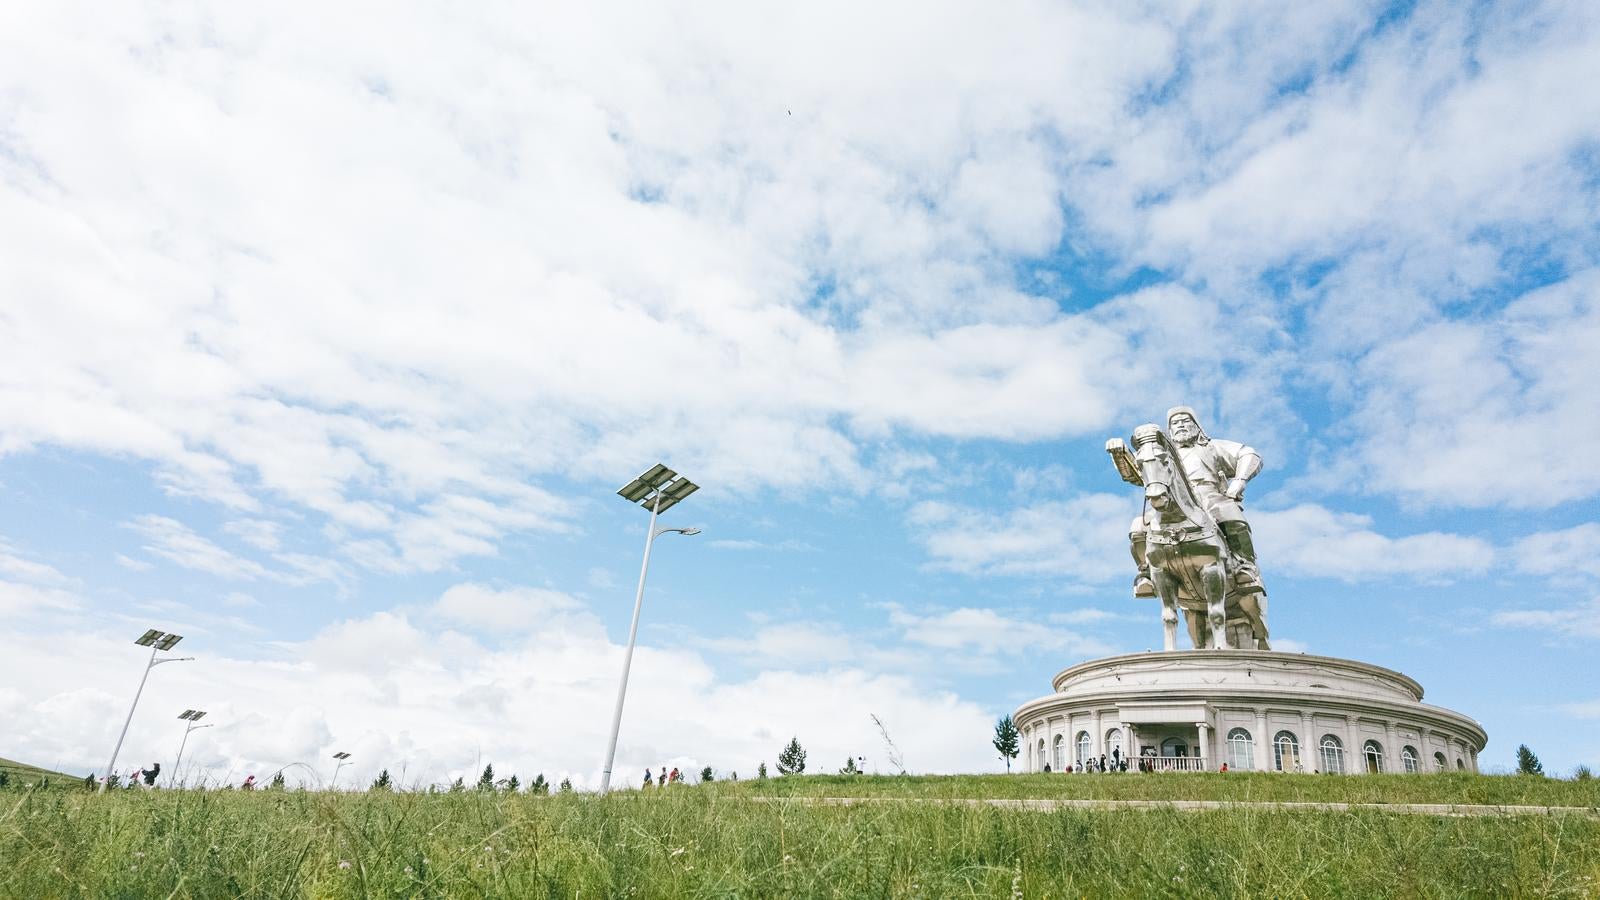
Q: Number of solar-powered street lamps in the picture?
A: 4